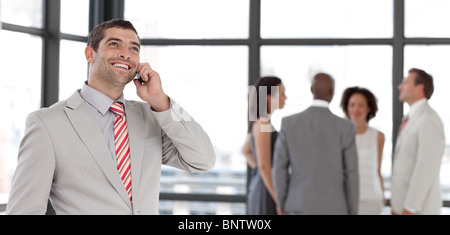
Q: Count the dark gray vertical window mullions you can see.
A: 4